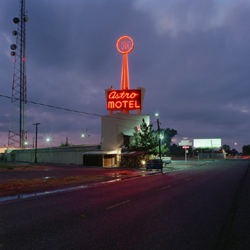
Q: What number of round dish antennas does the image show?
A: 5